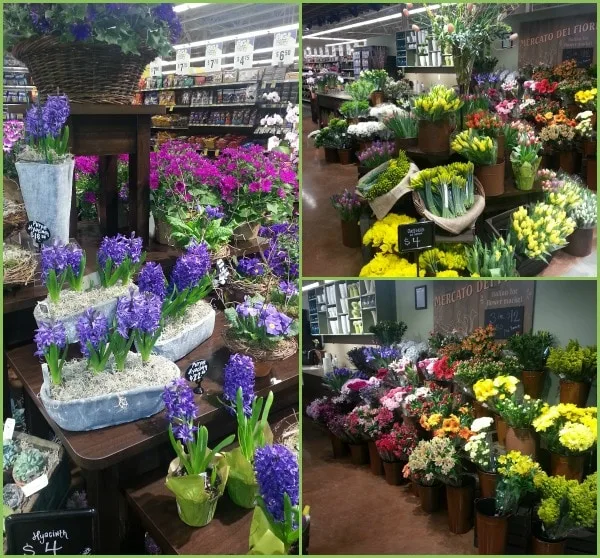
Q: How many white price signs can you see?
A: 5